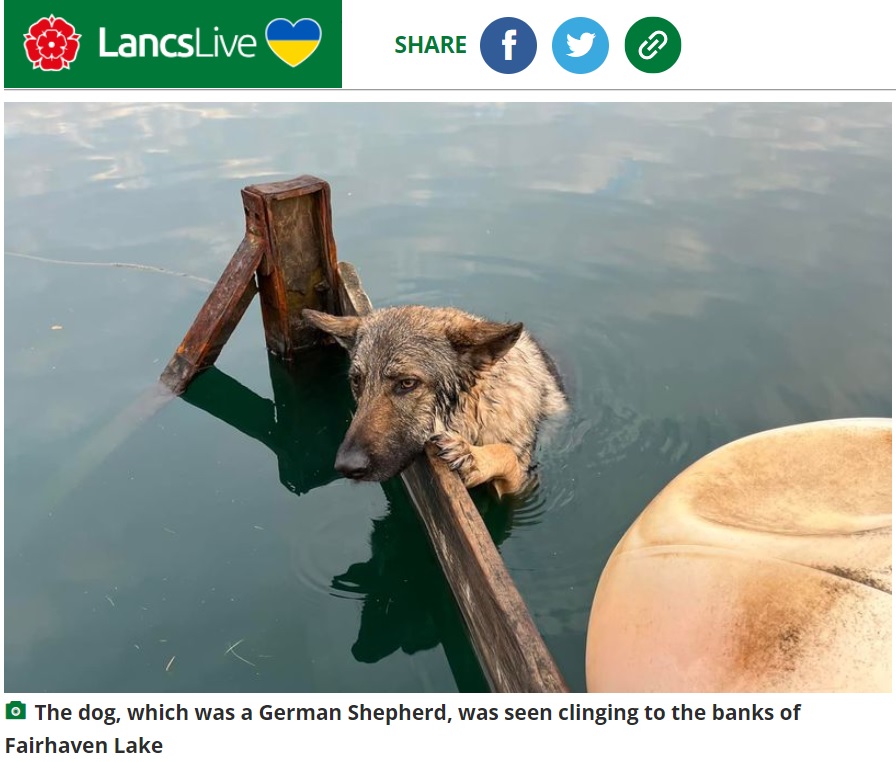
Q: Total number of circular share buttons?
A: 3